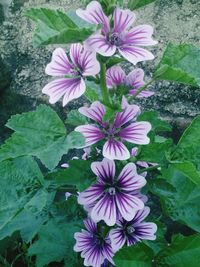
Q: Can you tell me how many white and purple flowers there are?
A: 7